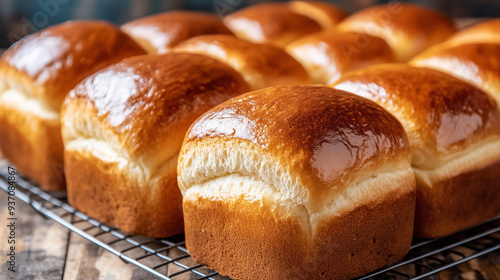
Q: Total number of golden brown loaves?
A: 12